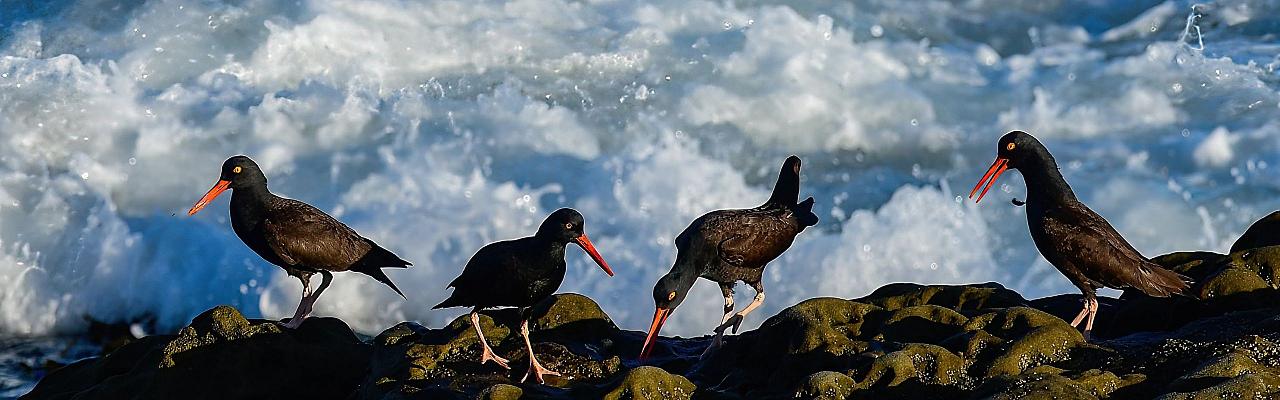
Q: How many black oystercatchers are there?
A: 4